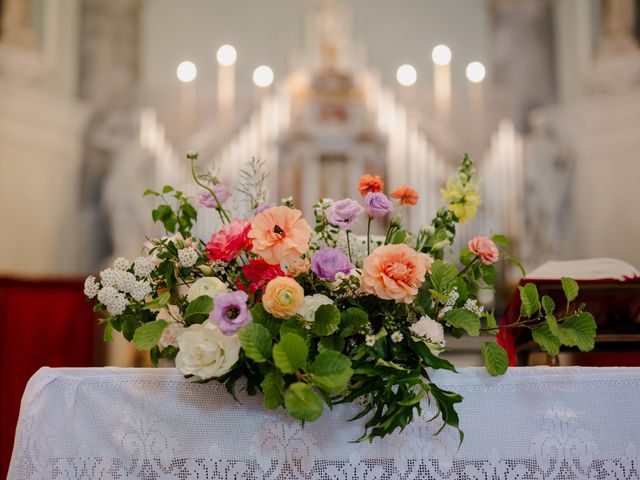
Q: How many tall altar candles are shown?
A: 6